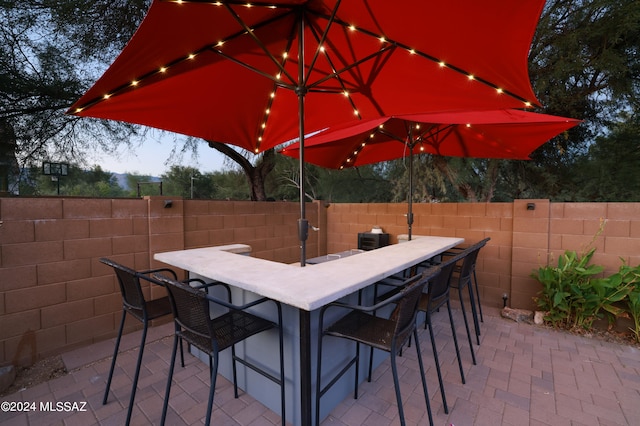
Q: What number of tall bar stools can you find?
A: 6